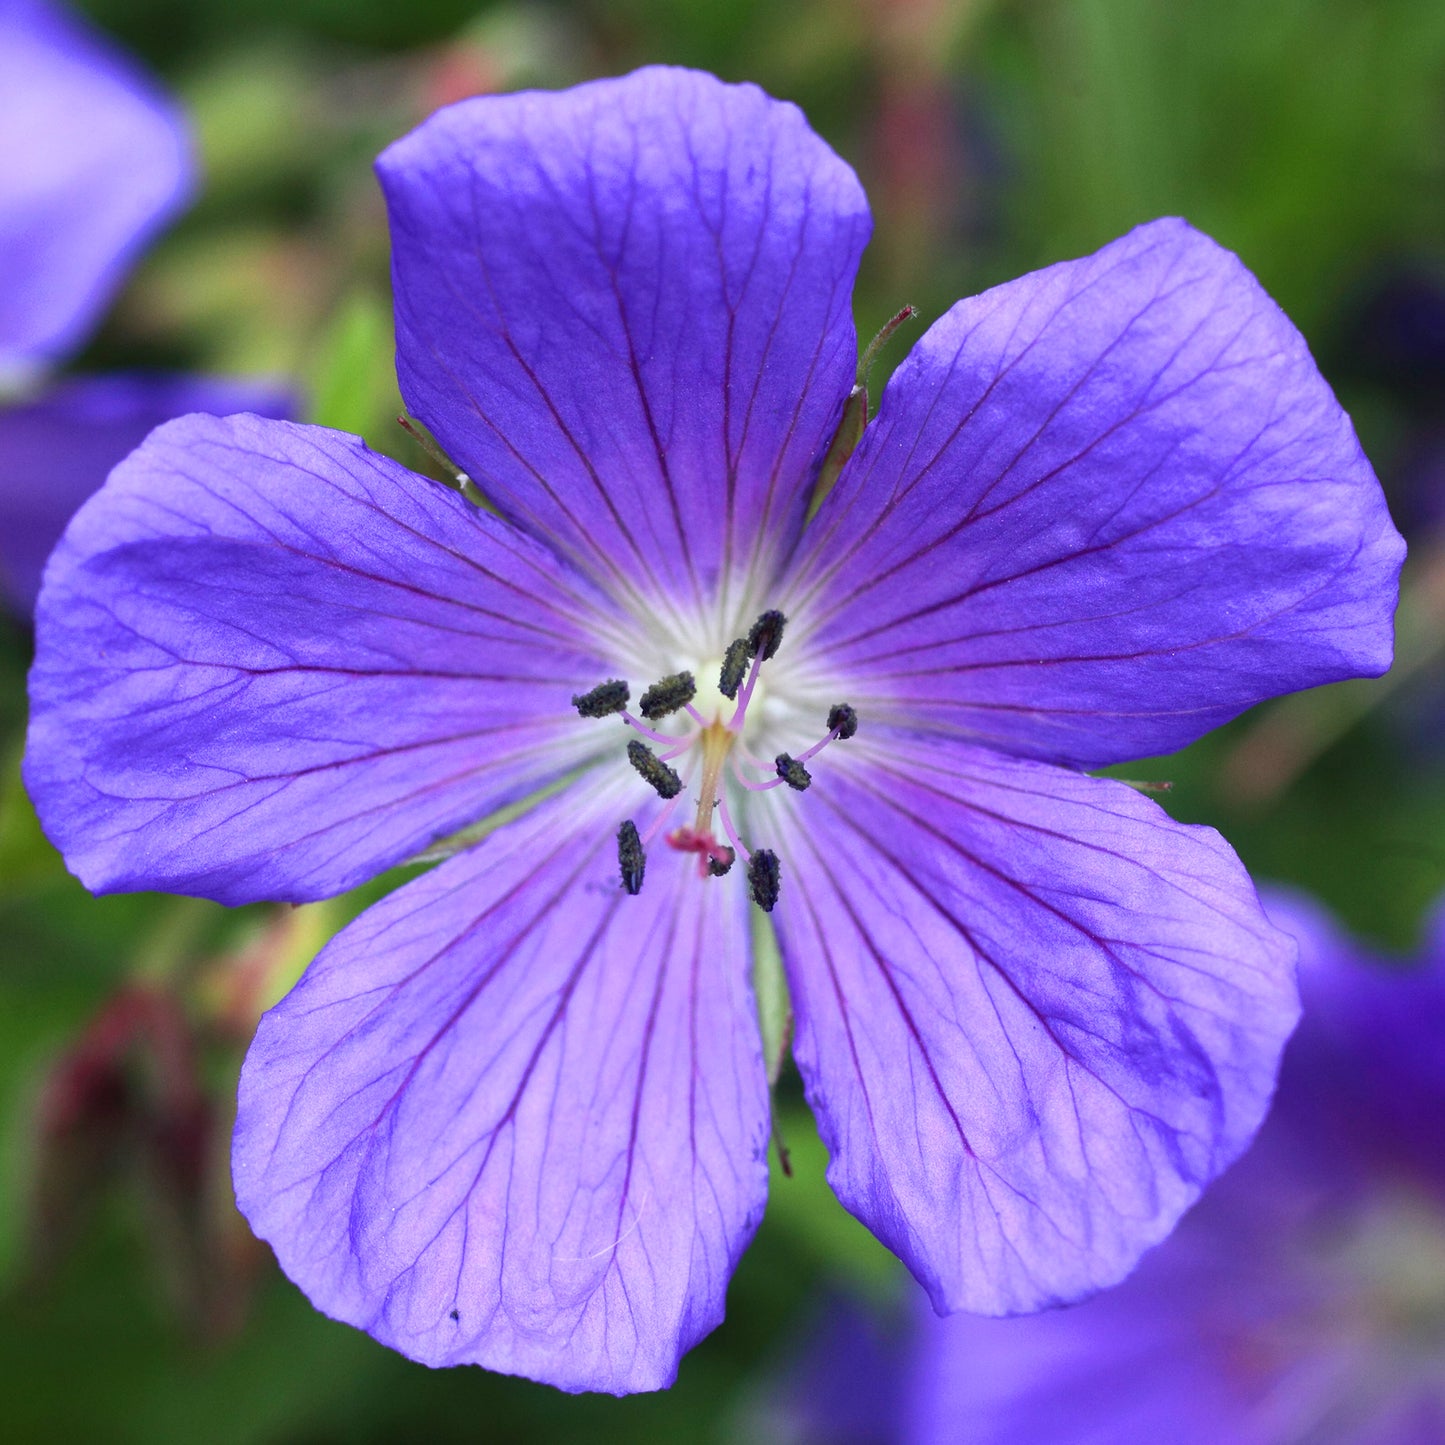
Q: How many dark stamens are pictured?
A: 10